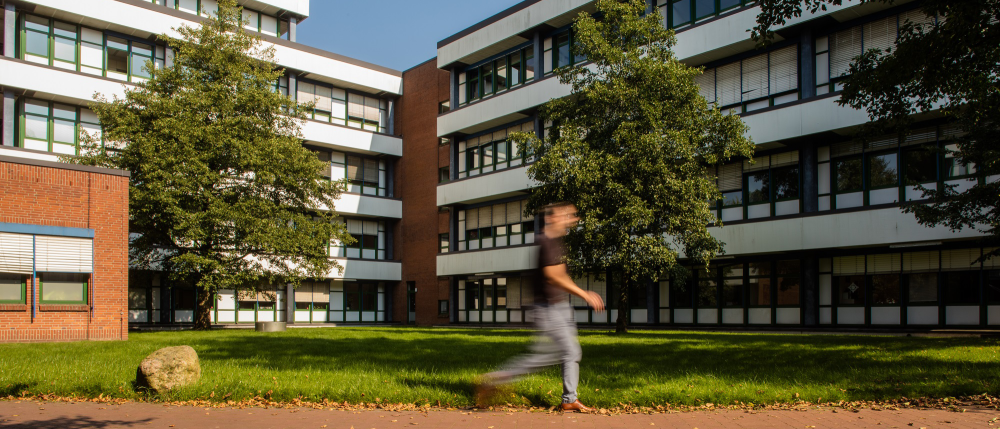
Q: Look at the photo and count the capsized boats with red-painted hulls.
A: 0